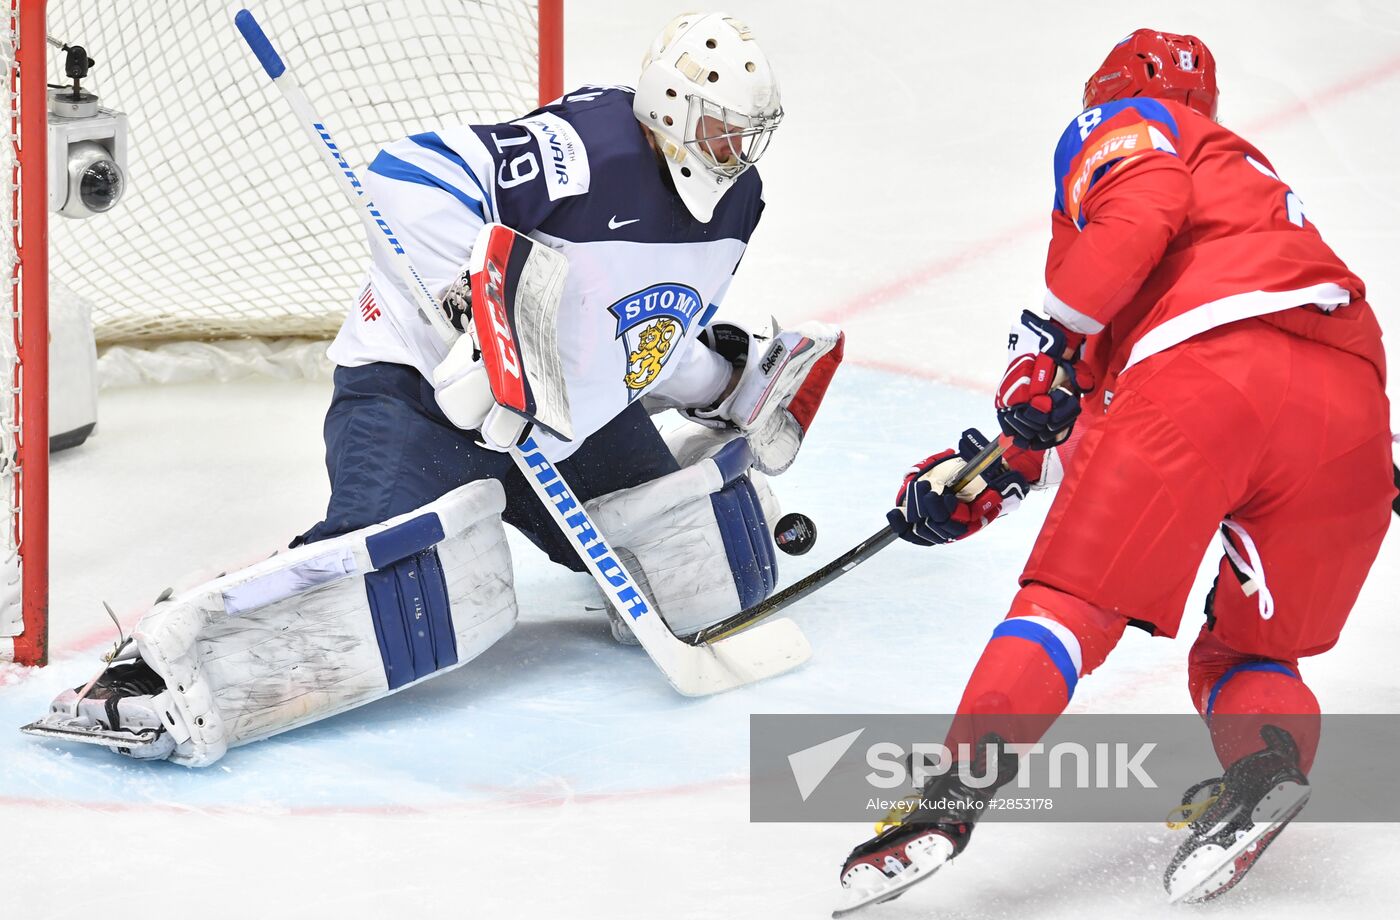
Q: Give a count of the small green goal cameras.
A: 0